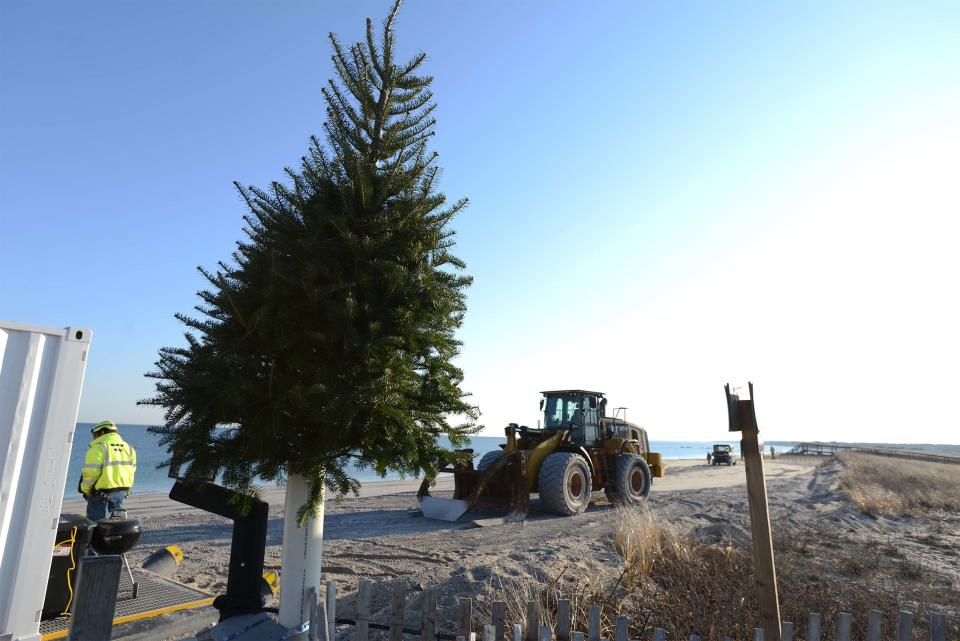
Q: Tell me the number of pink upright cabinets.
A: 0